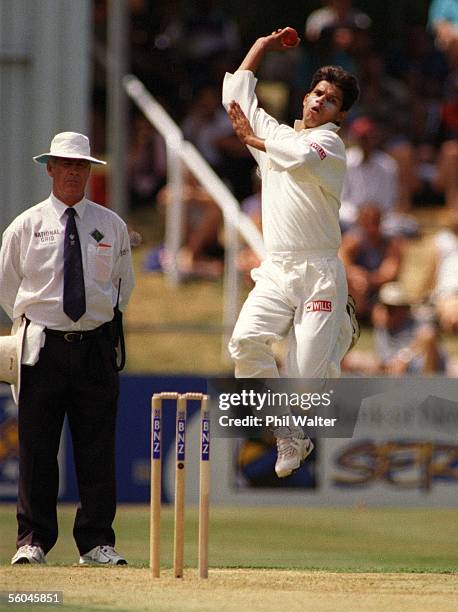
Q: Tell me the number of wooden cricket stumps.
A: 3